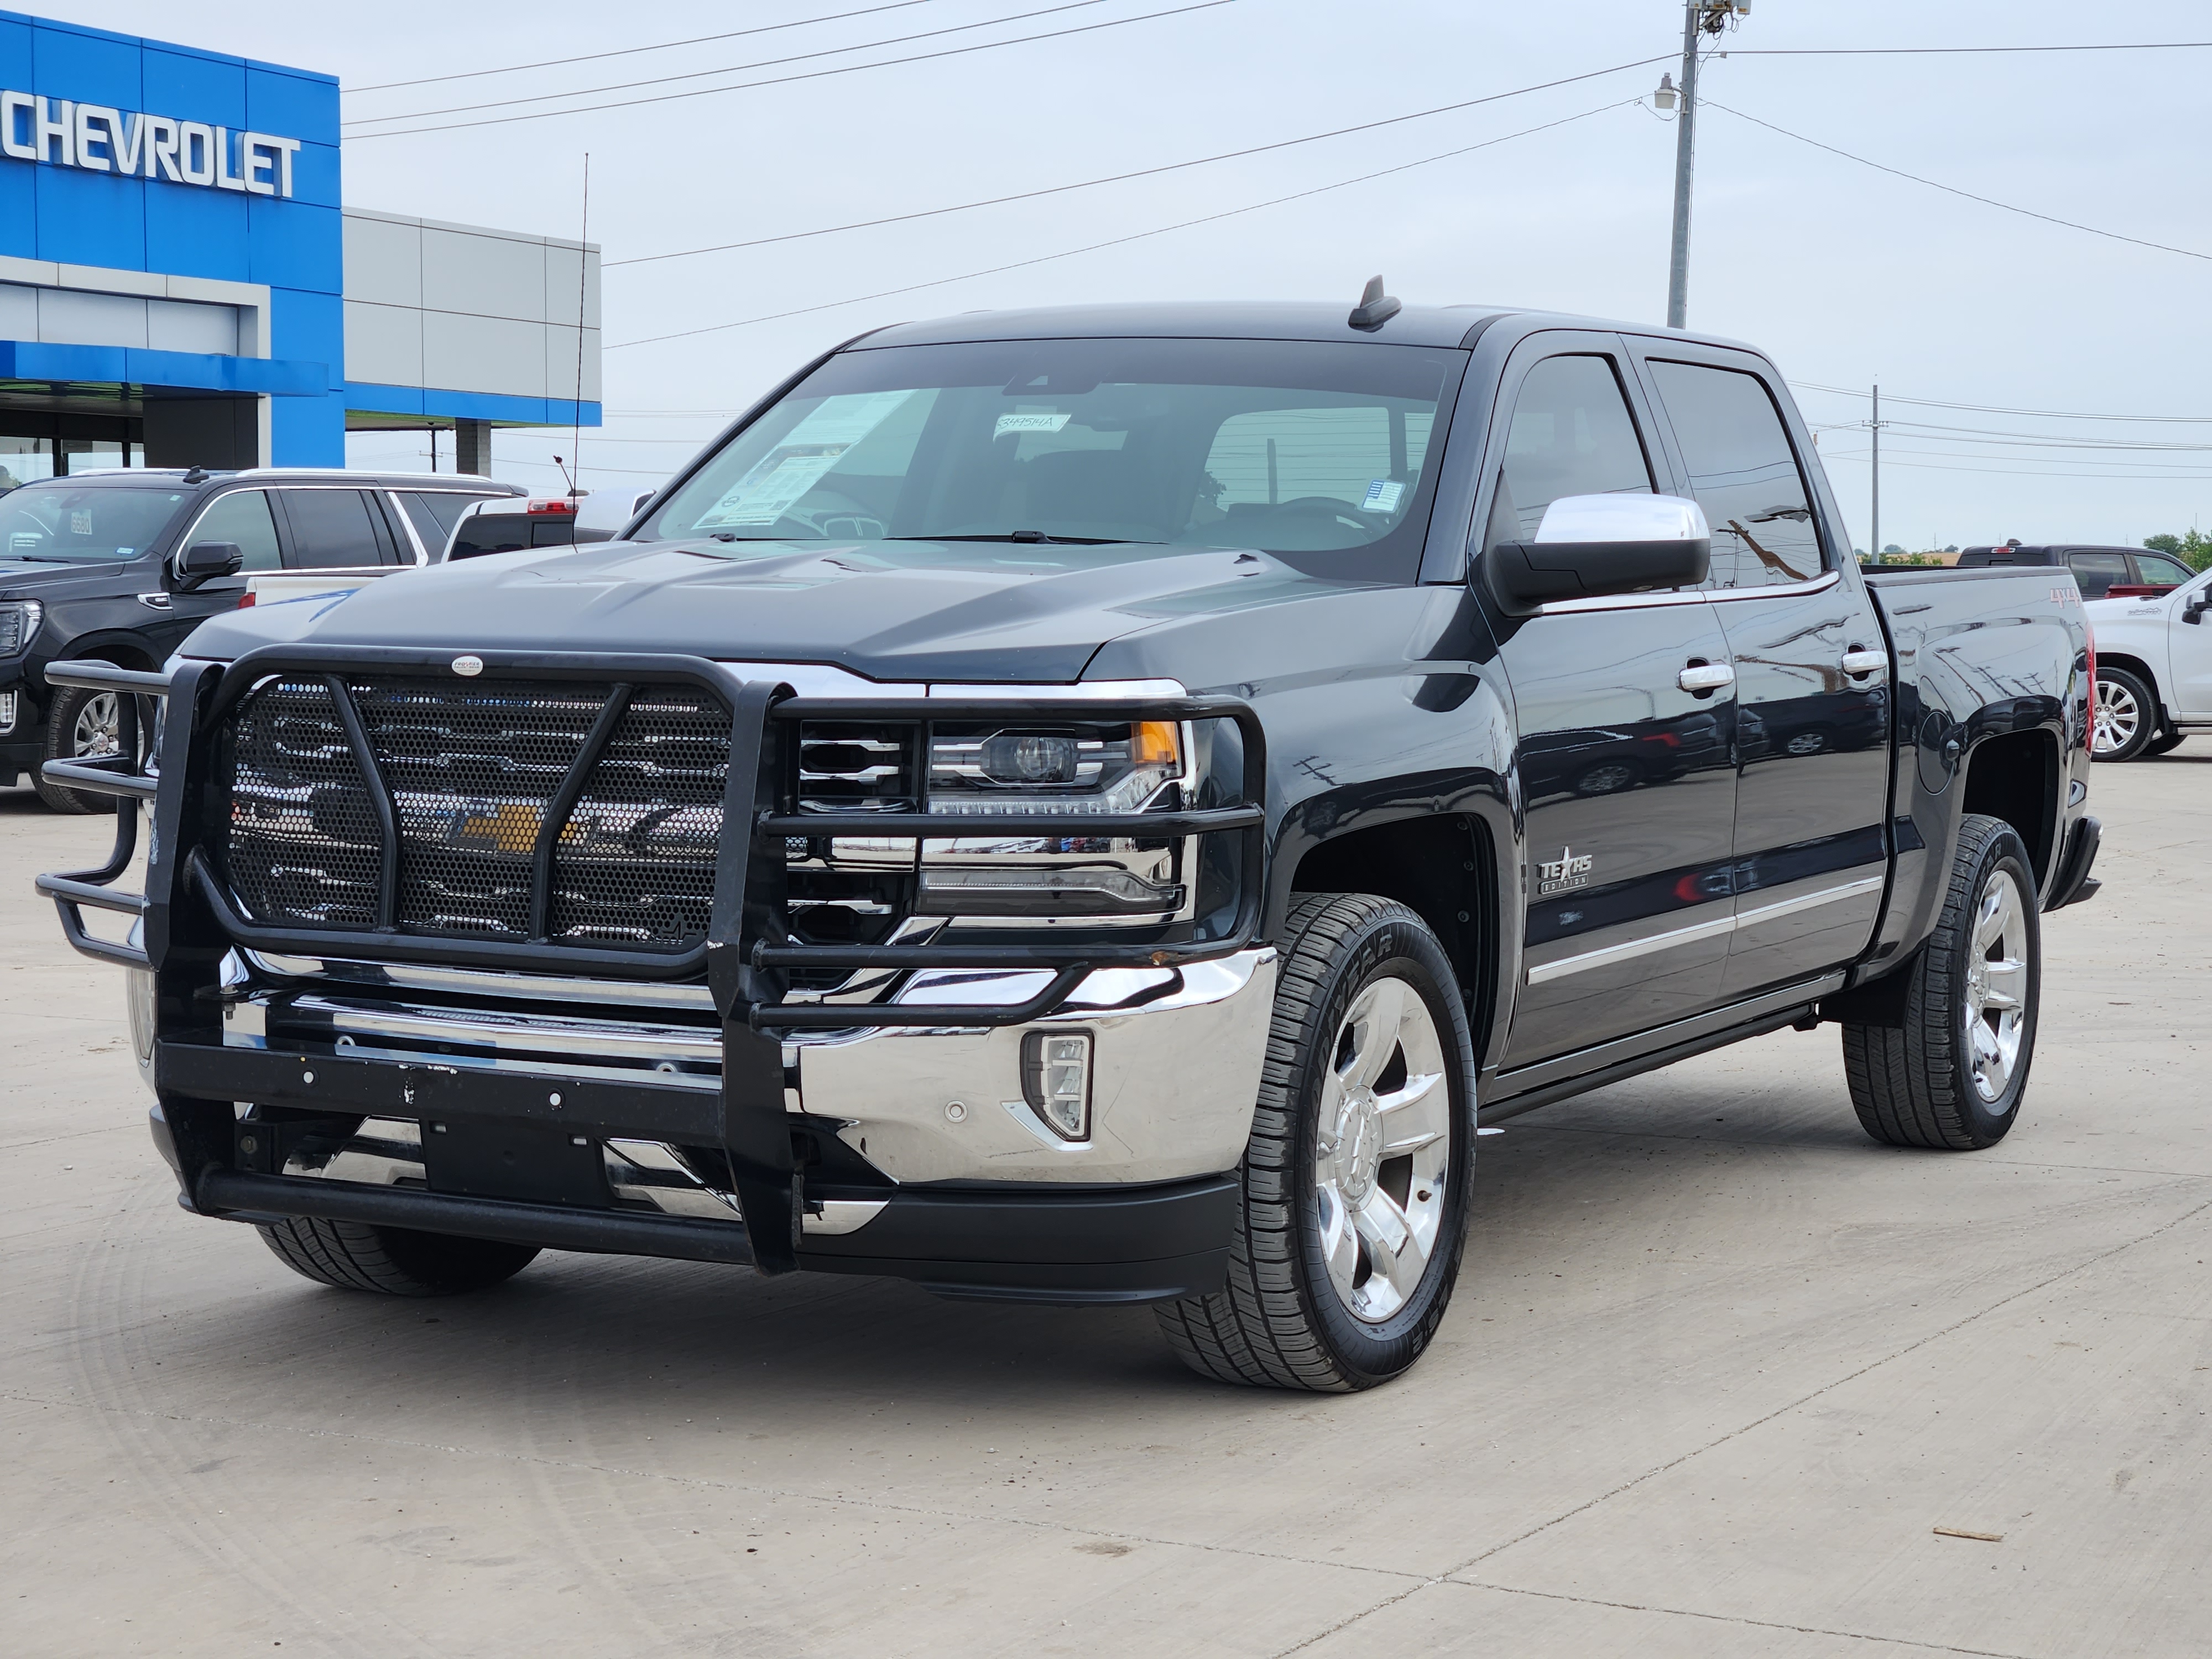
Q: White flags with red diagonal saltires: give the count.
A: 0